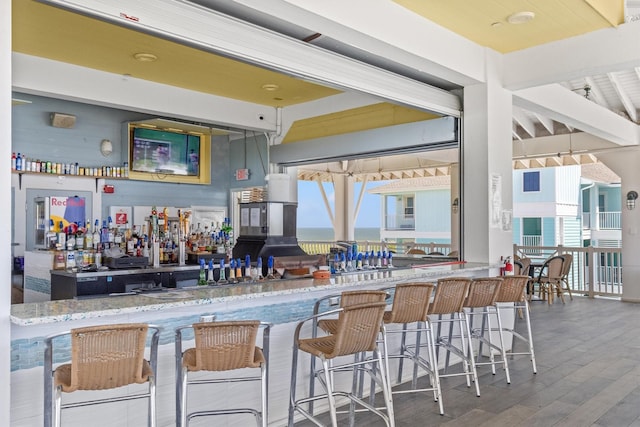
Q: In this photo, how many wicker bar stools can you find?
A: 8